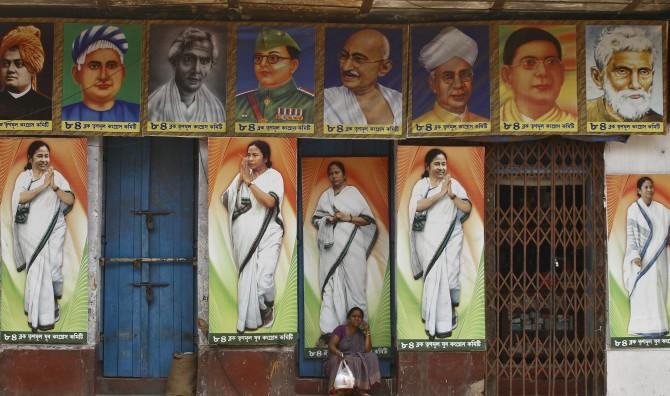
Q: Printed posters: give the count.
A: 13